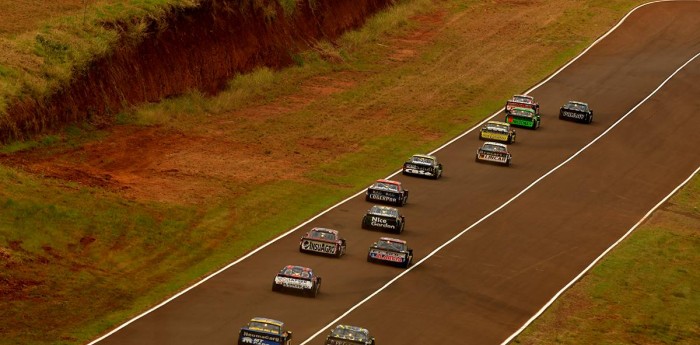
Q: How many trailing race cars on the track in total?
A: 13